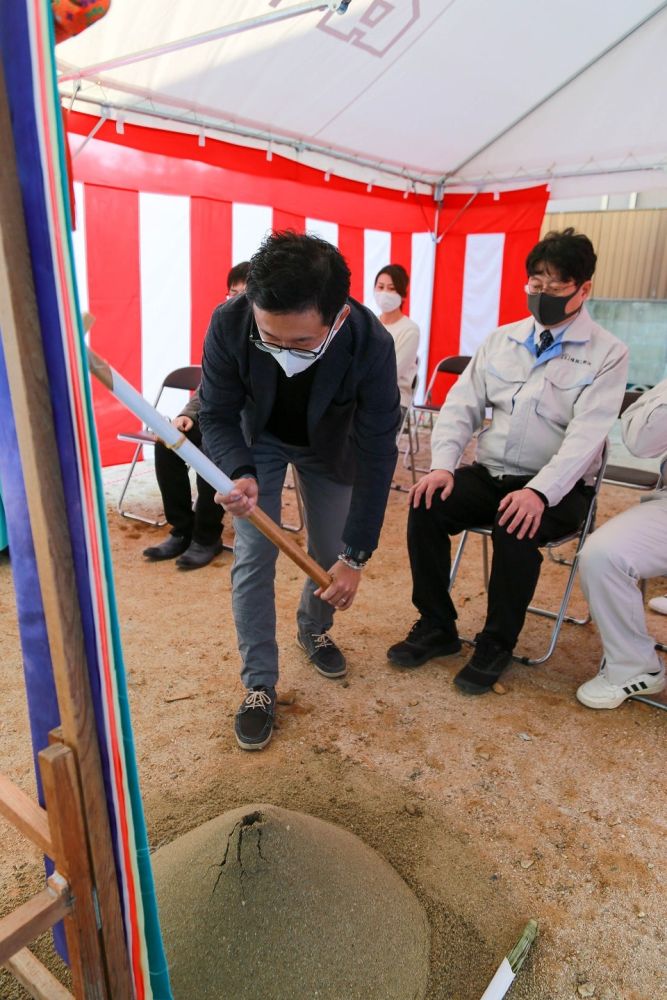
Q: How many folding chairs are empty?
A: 3